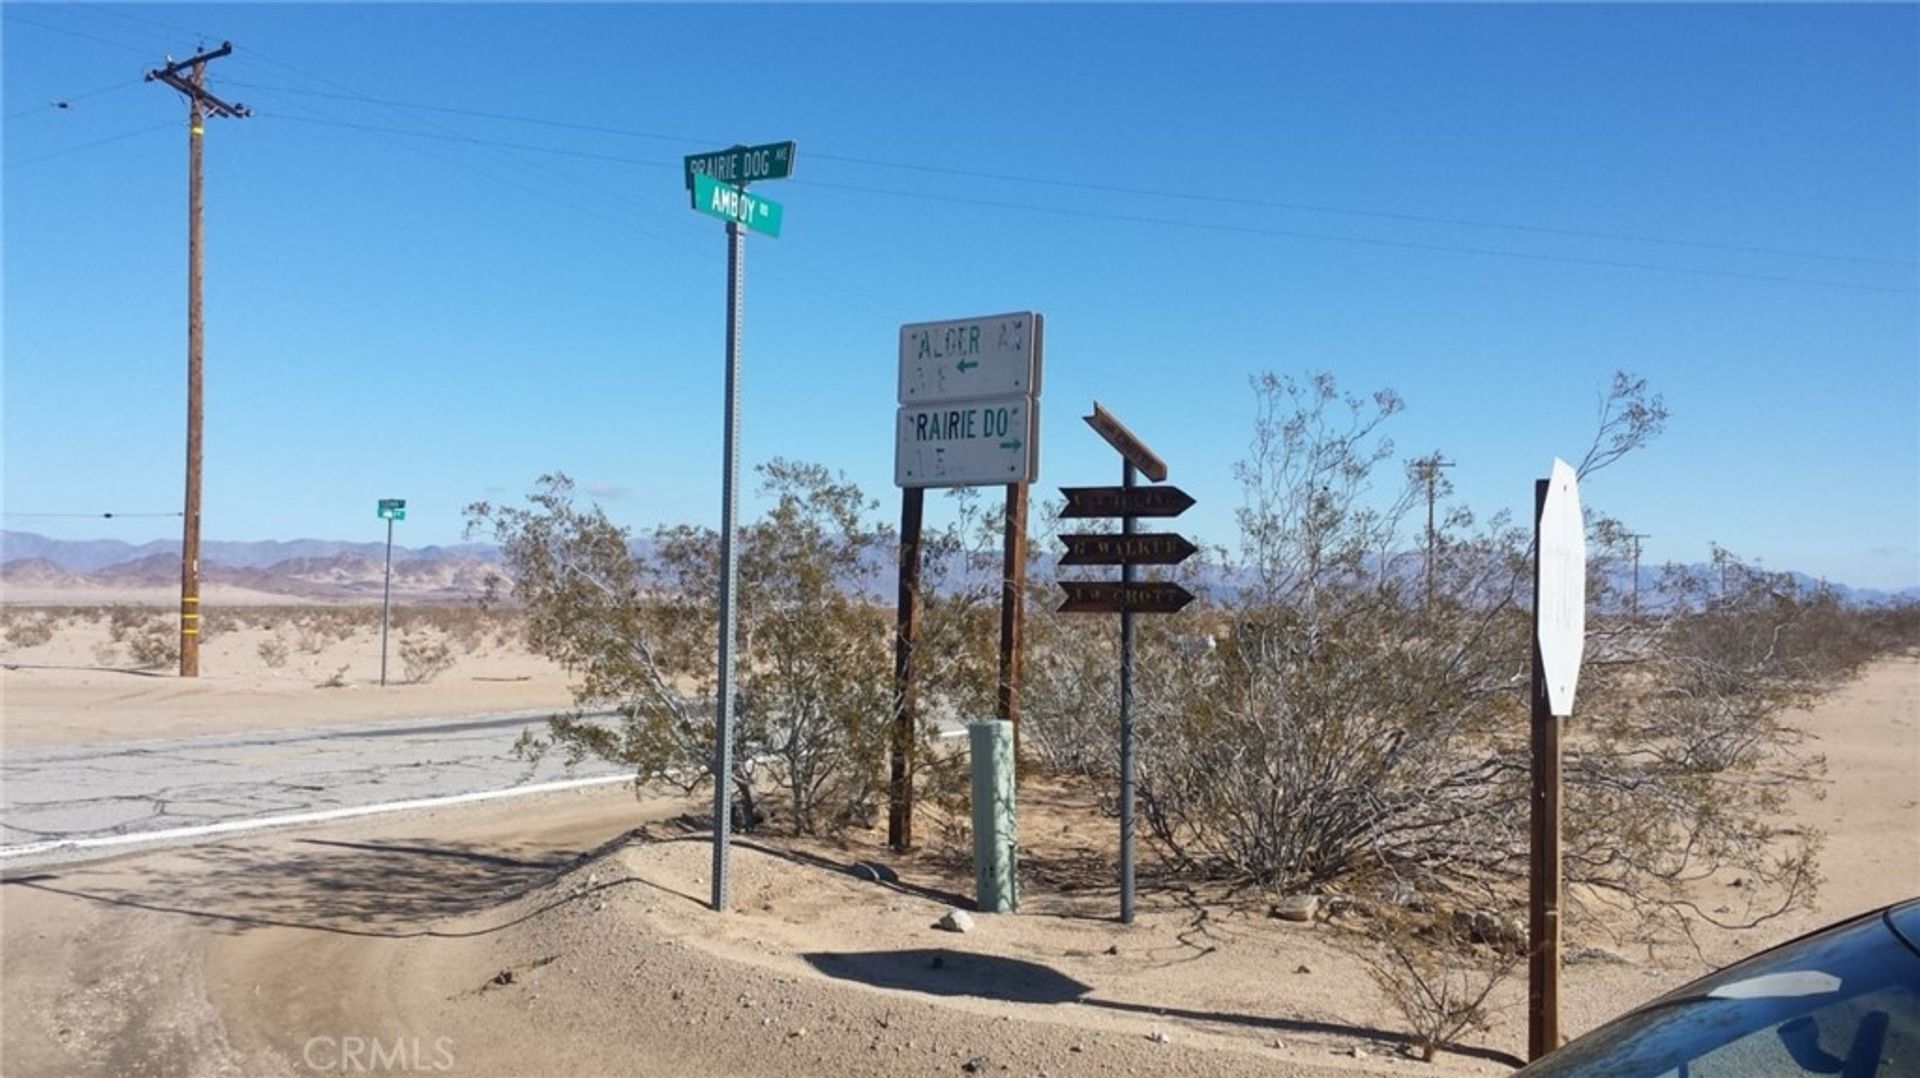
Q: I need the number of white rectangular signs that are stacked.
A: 2